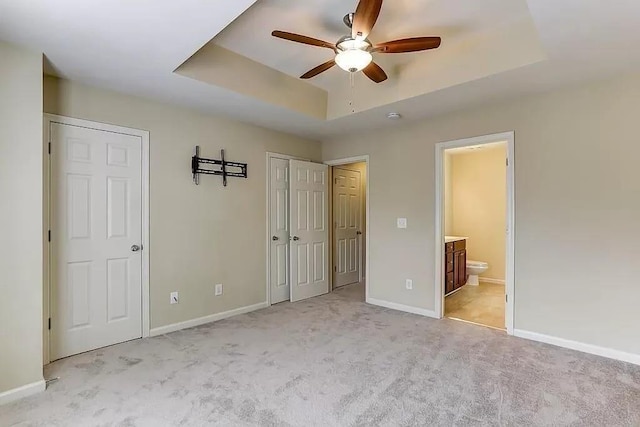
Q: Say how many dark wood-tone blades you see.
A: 5